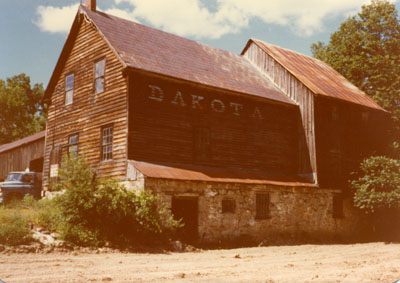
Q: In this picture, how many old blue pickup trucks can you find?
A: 1